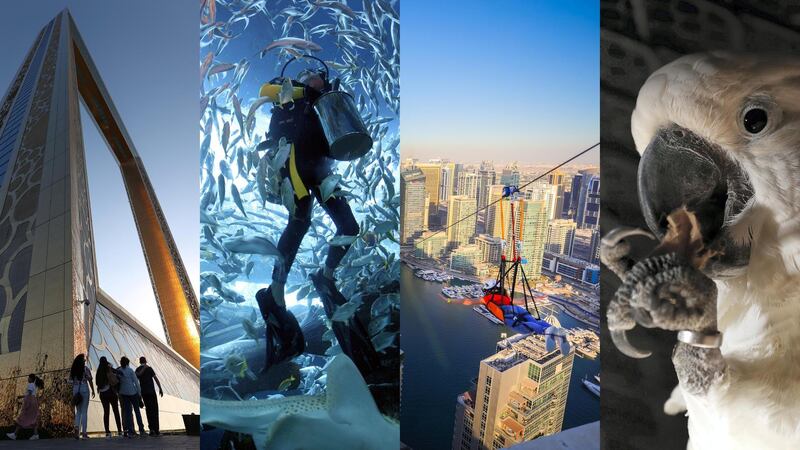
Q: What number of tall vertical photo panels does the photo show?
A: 4